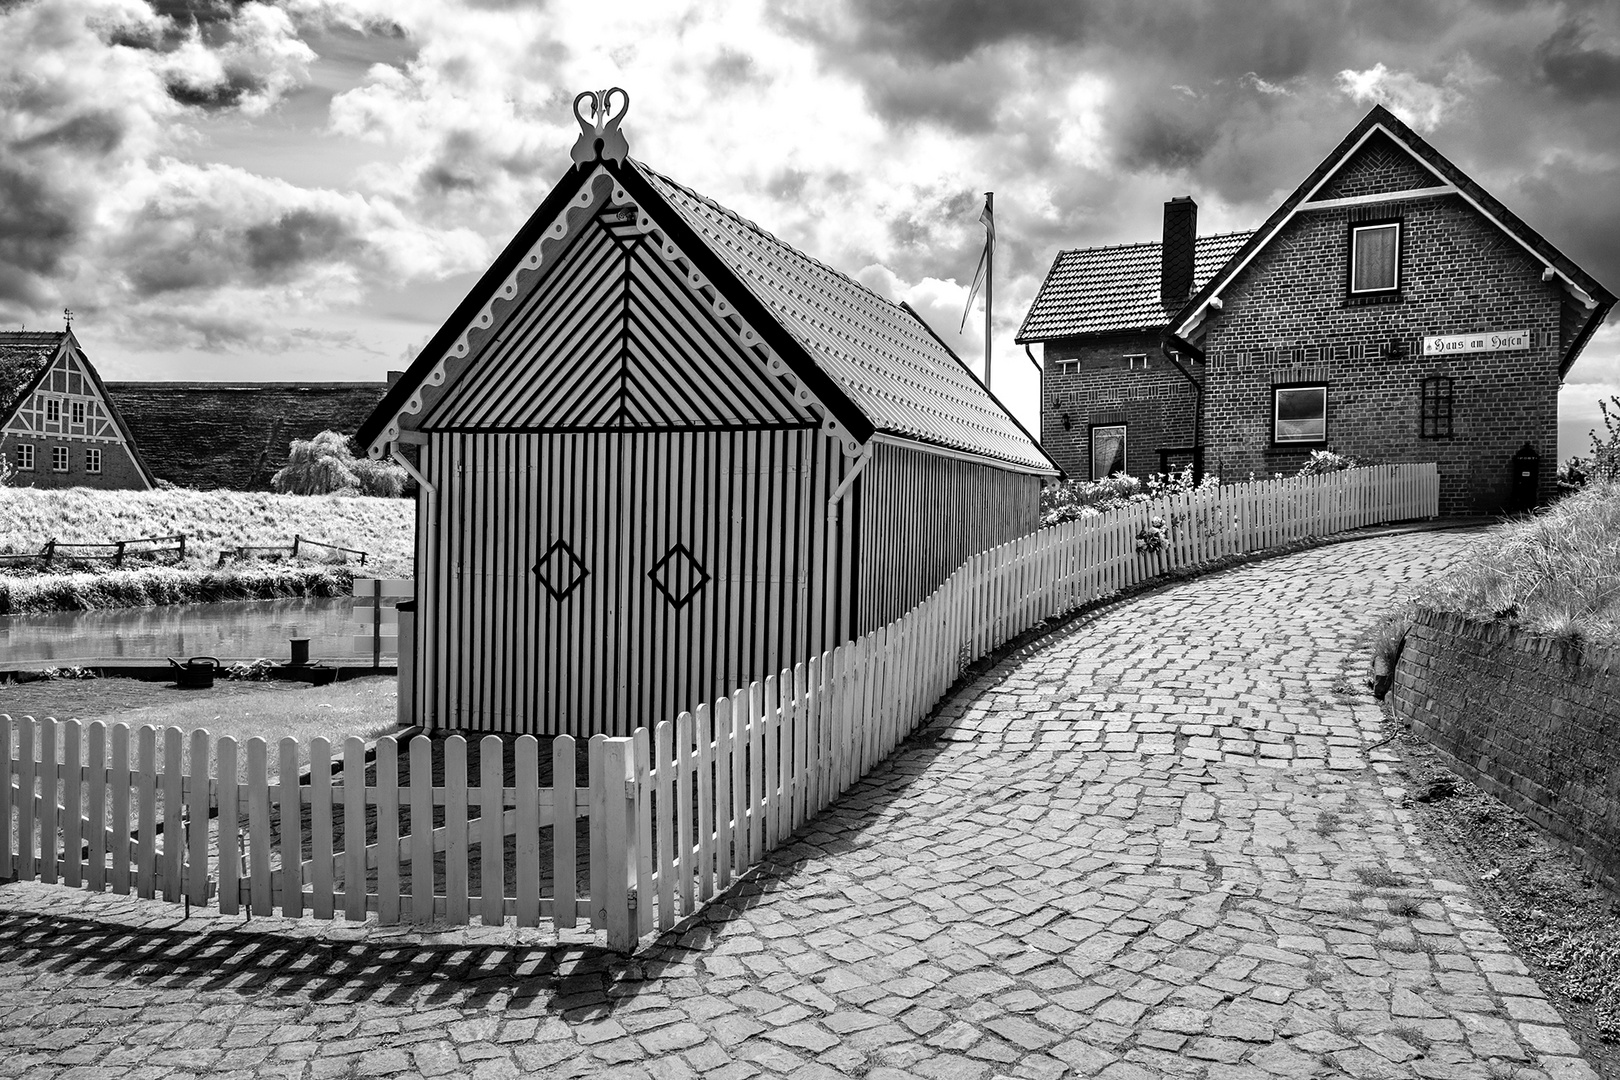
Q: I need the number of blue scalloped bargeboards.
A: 0